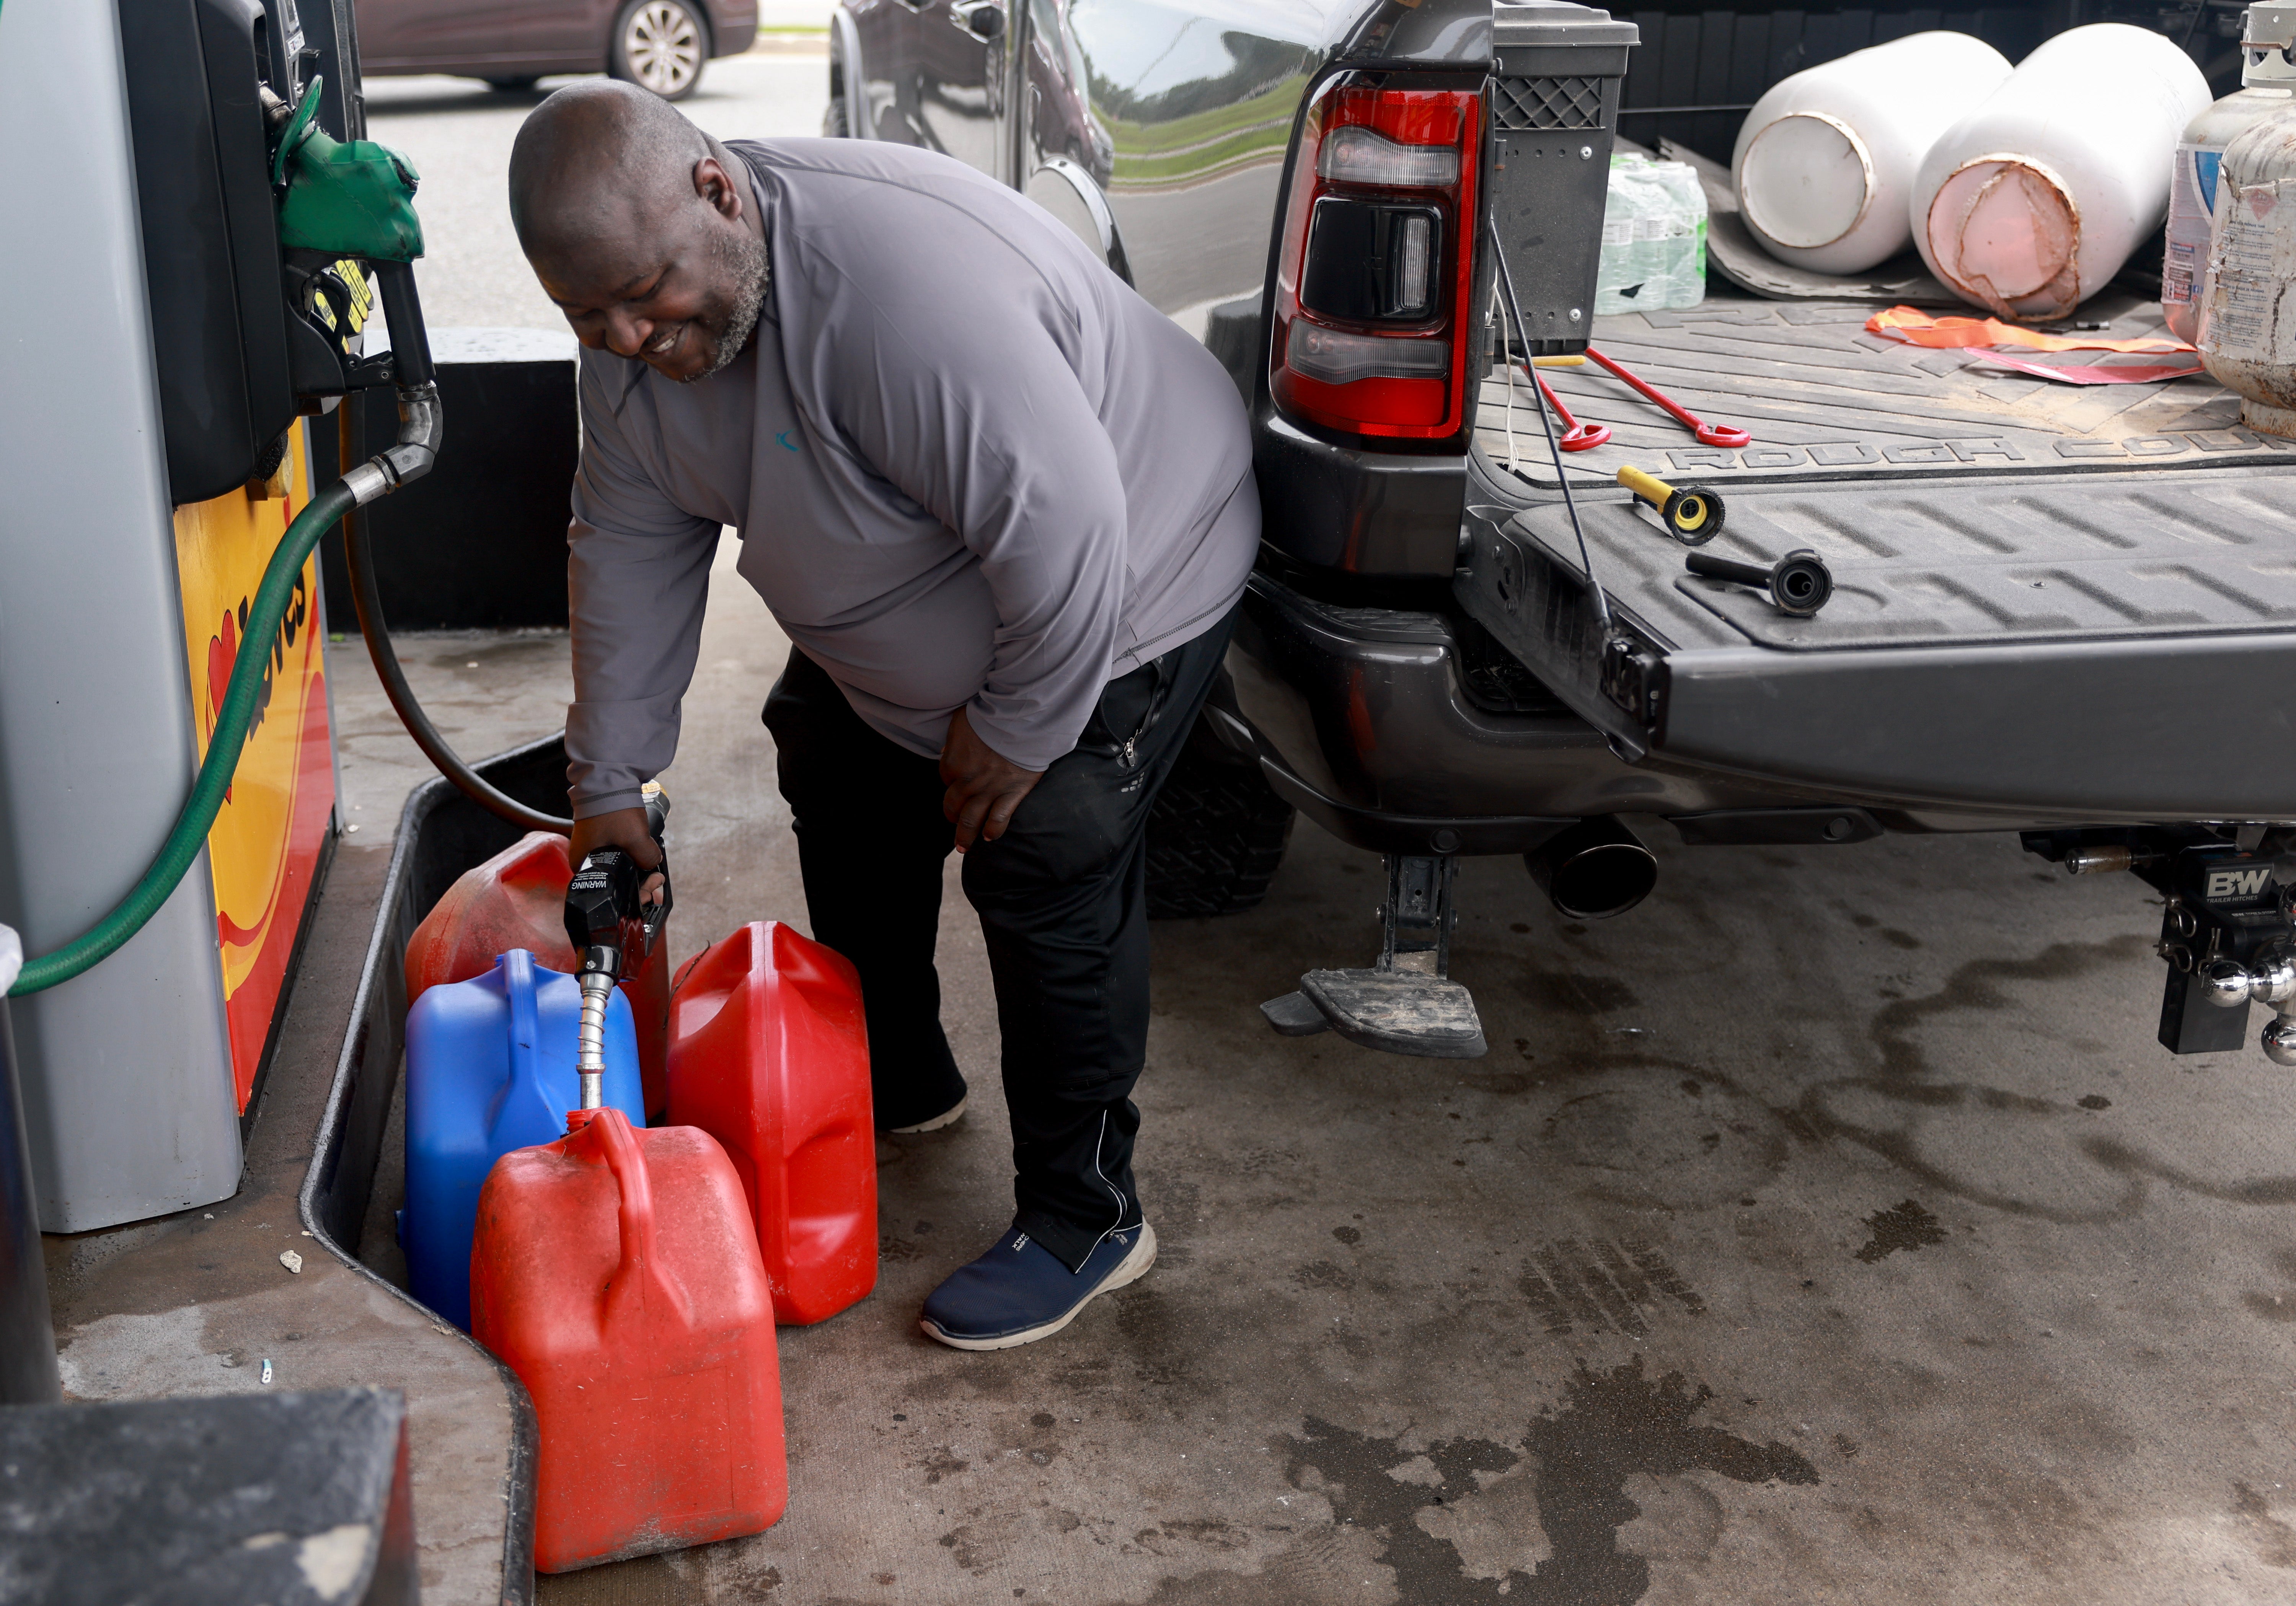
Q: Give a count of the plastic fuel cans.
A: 4